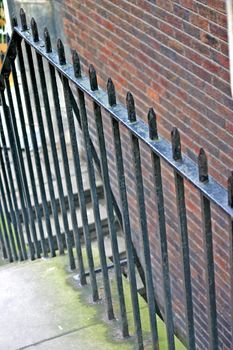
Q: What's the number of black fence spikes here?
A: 13